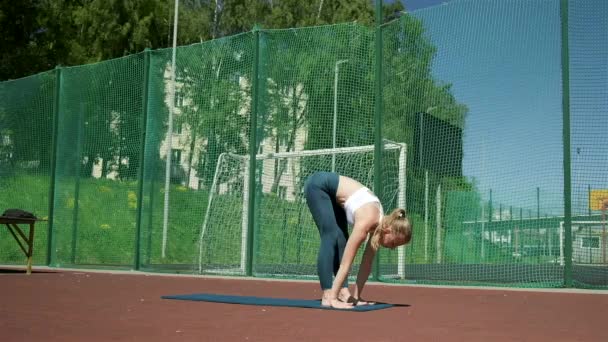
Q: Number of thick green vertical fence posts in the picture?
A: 5